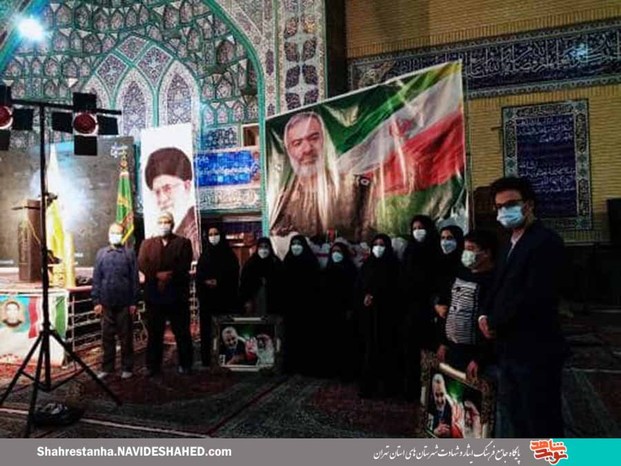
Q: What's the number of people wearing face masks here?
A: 11